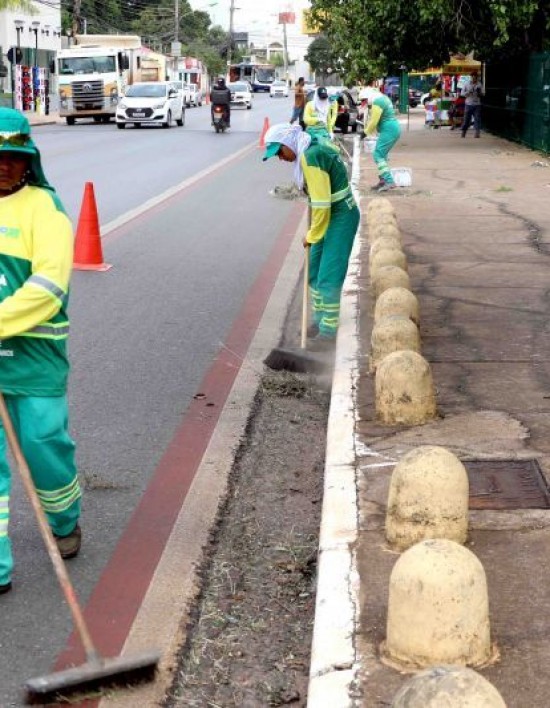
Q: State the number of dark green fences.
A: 1